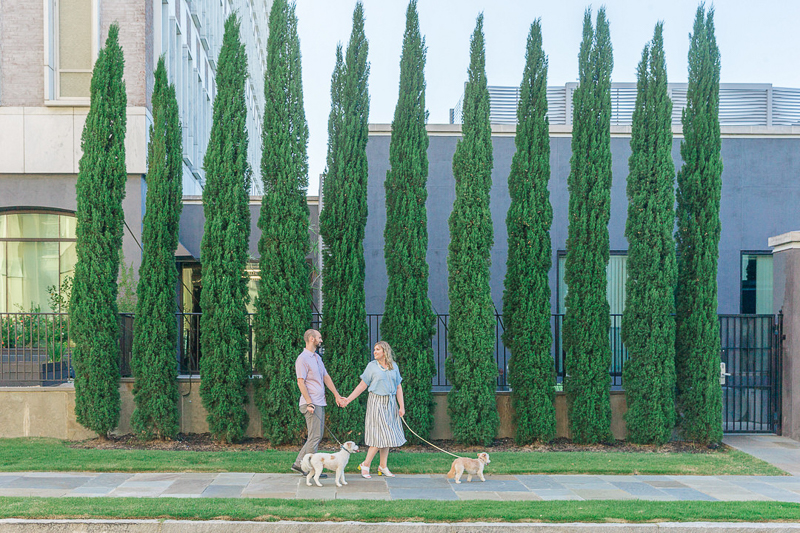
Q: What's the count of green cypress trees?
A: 11